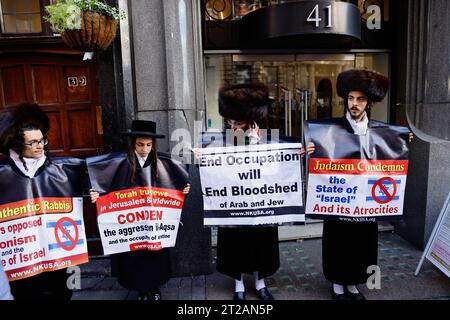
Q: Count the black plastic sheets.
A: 4